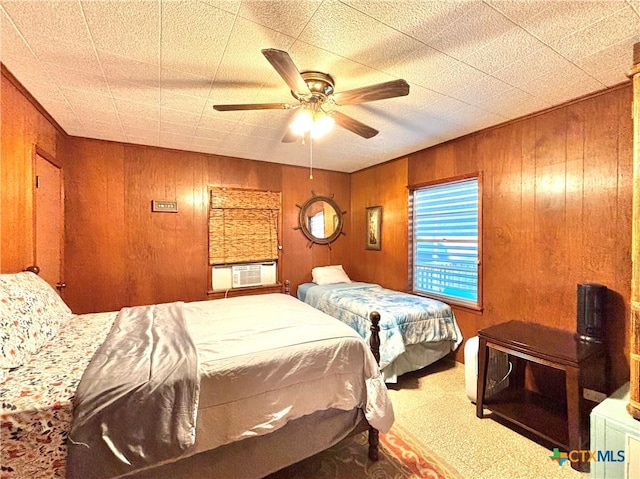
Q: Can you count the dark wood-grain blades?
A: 5